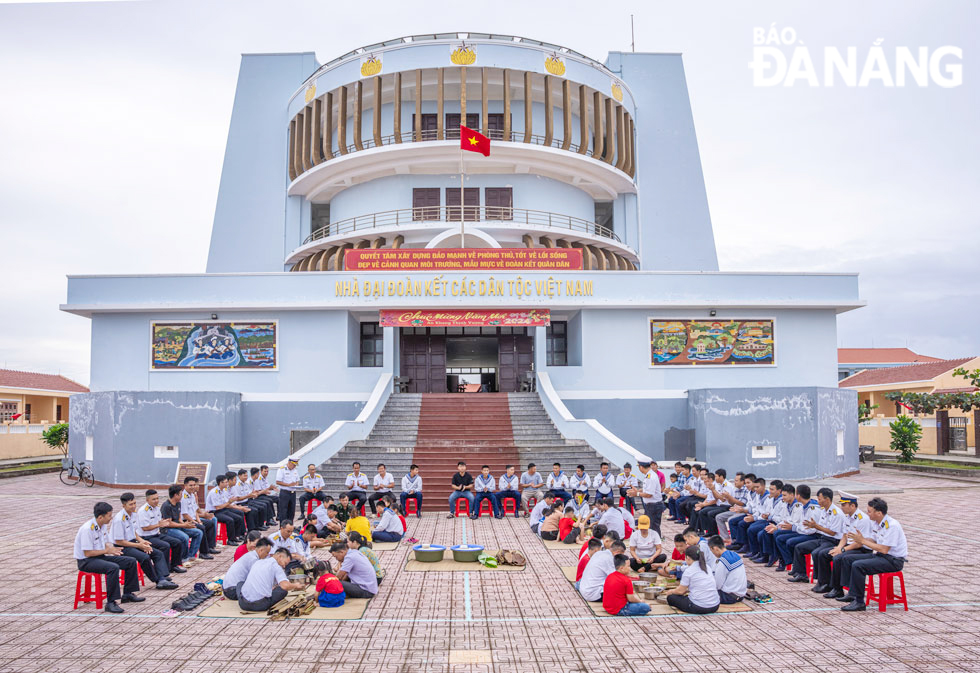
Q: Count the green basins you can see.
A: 2